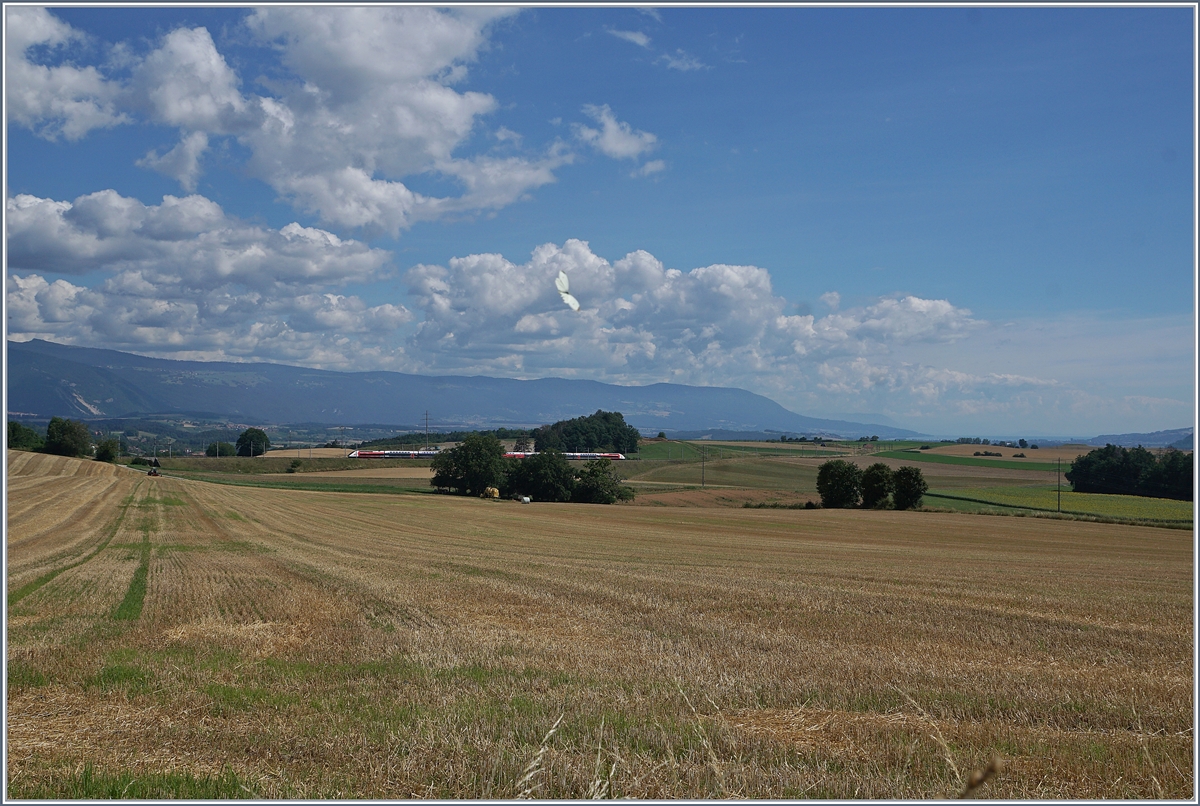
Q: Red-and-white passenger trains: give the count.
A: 1